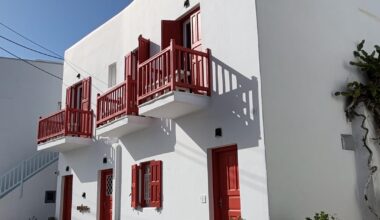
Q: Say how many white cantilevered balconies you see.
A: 3